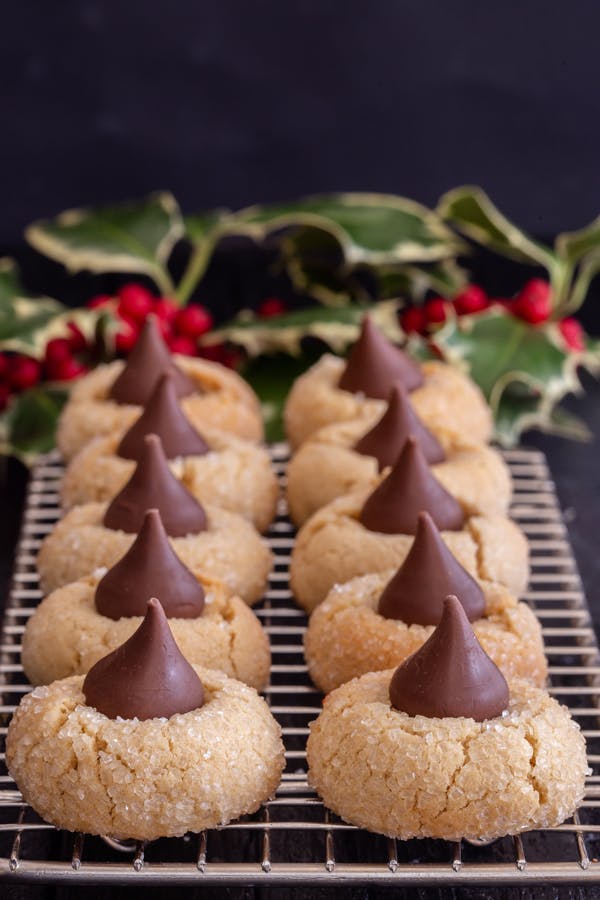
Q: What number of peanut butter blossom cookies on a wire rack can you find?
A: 10